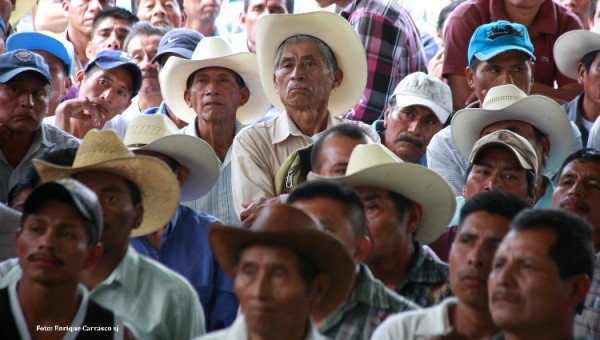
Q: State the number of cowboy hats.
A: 8